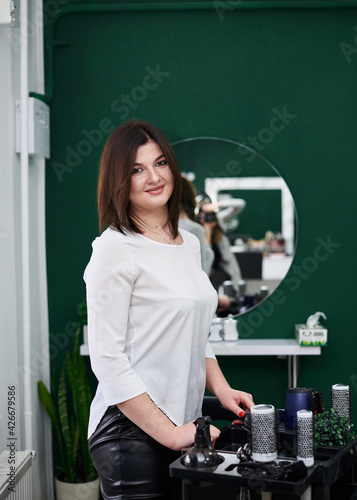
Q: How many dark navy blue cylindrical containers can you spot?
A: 1